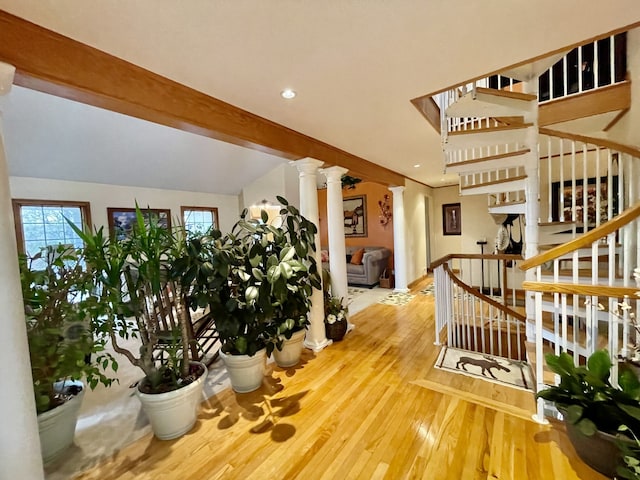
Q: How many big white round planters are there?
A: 4